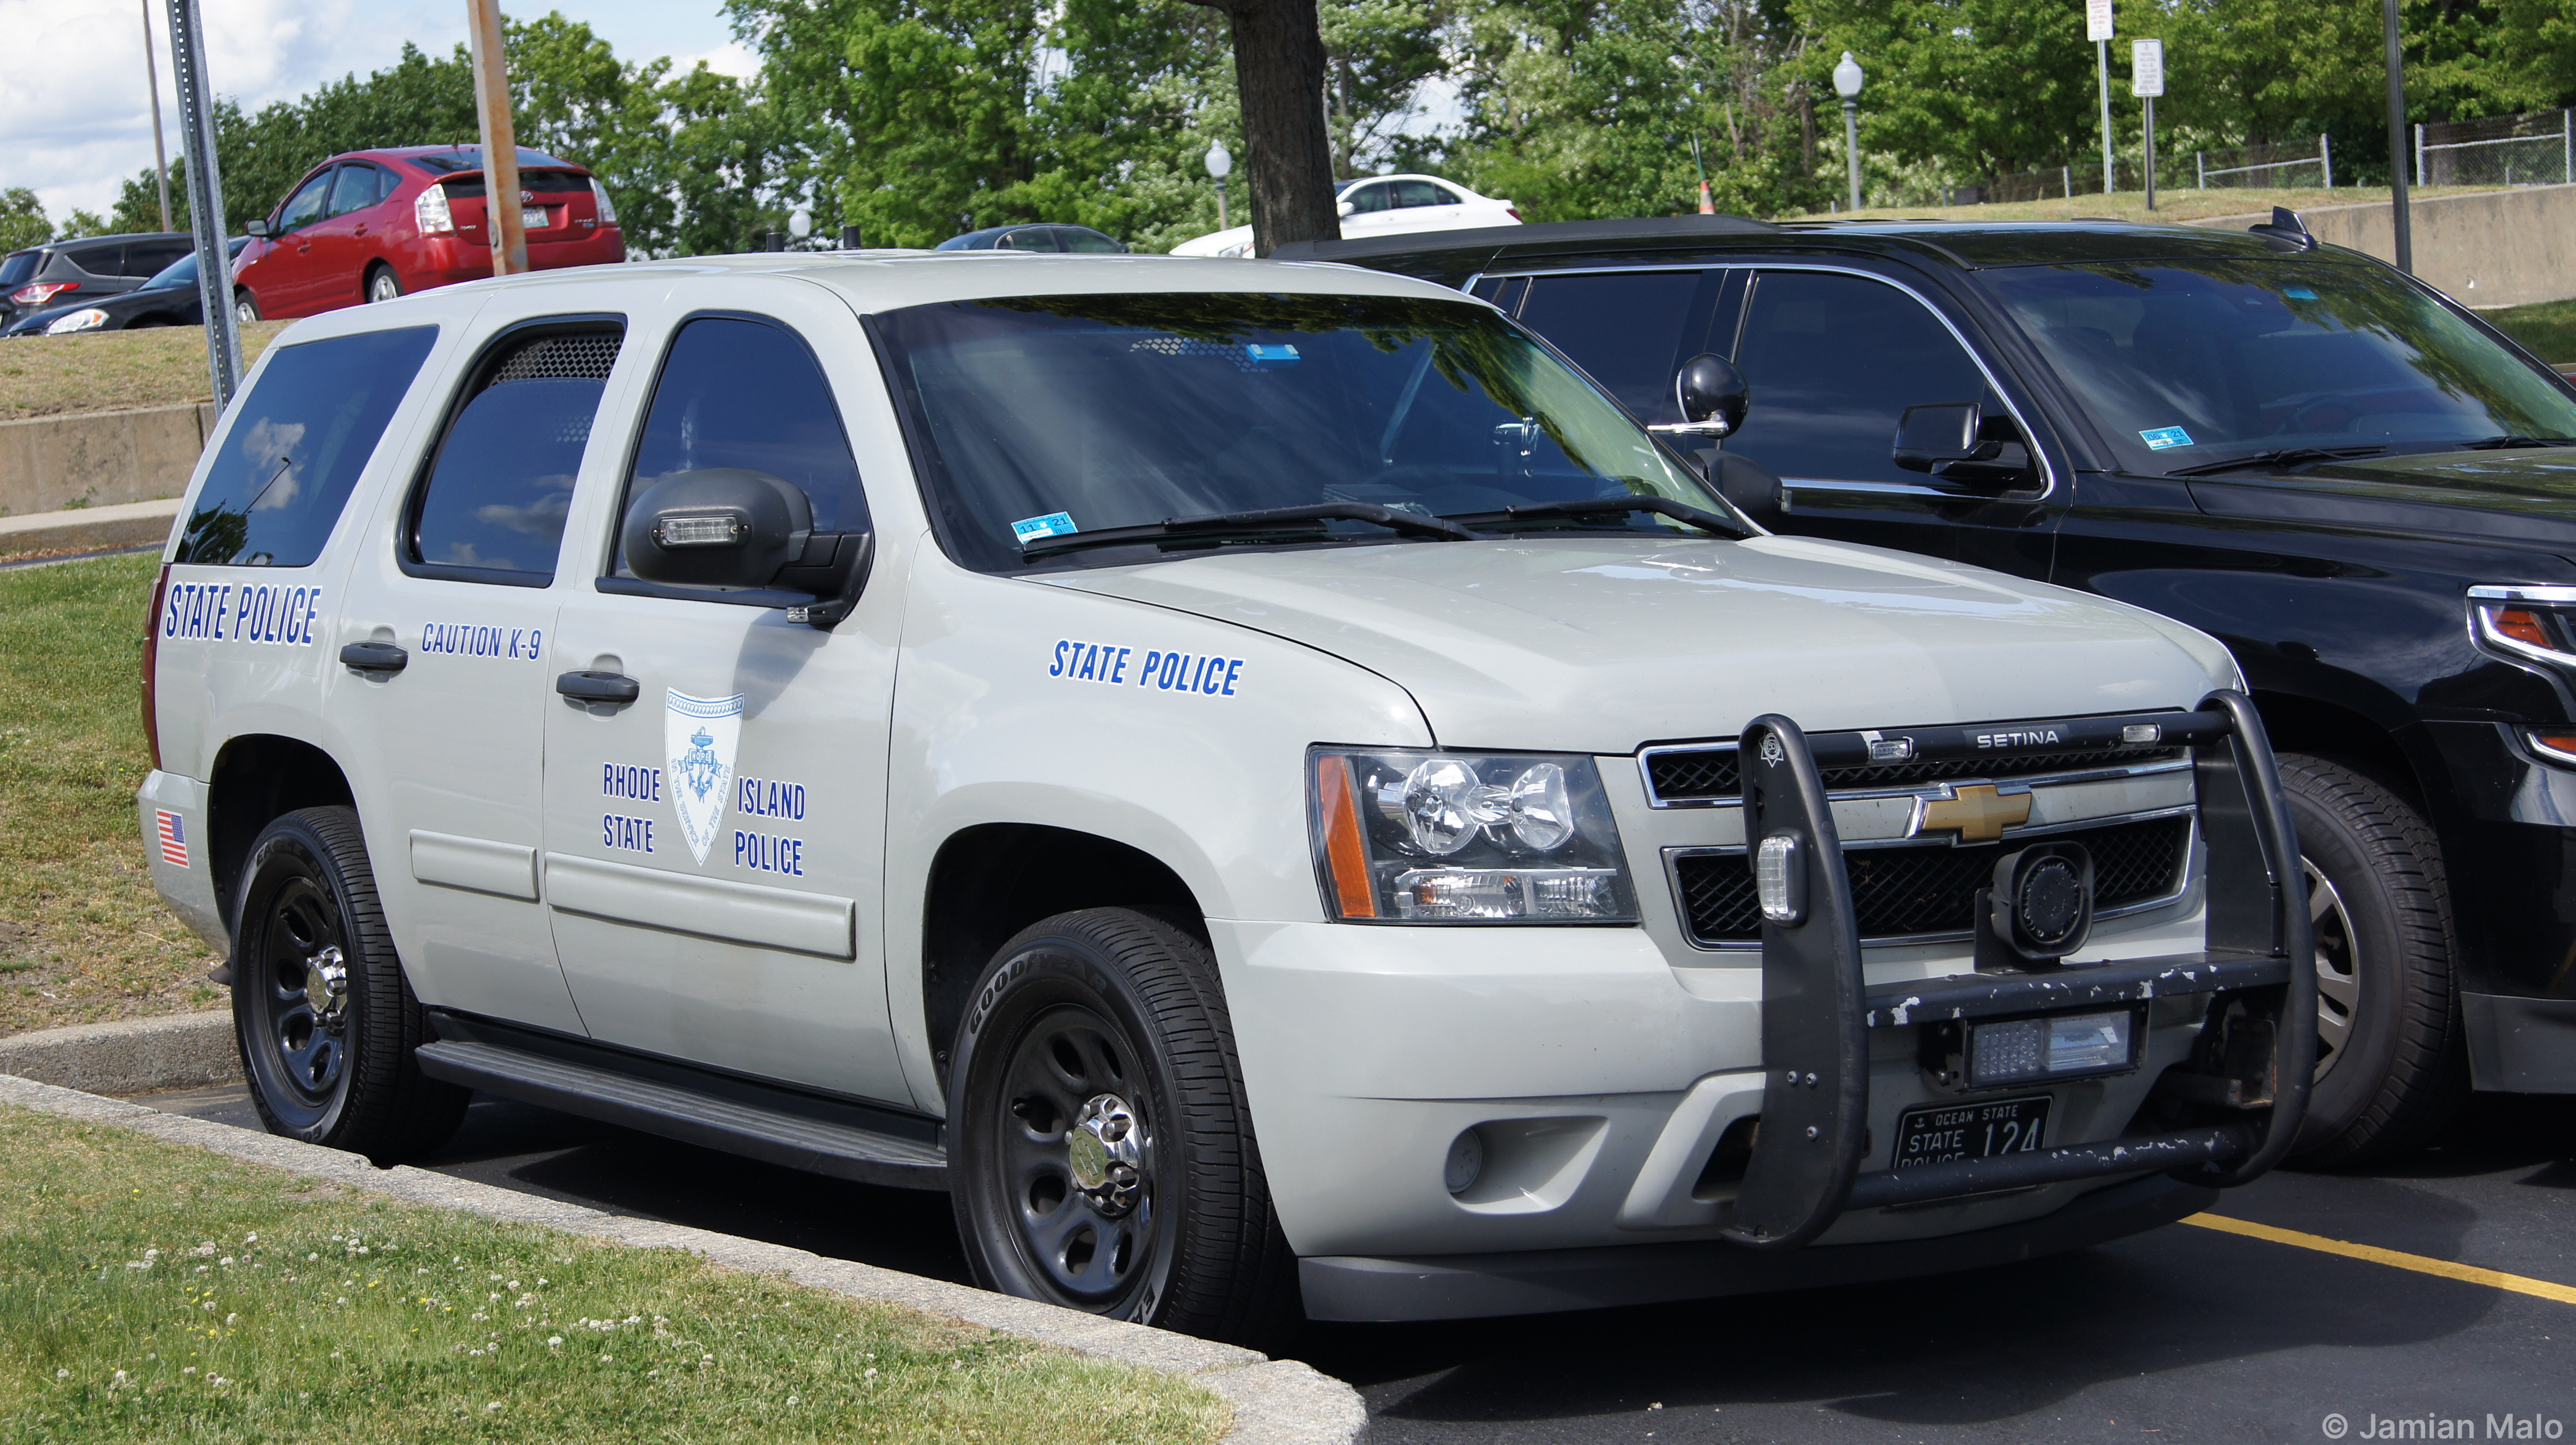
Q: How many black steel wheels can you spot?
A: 2